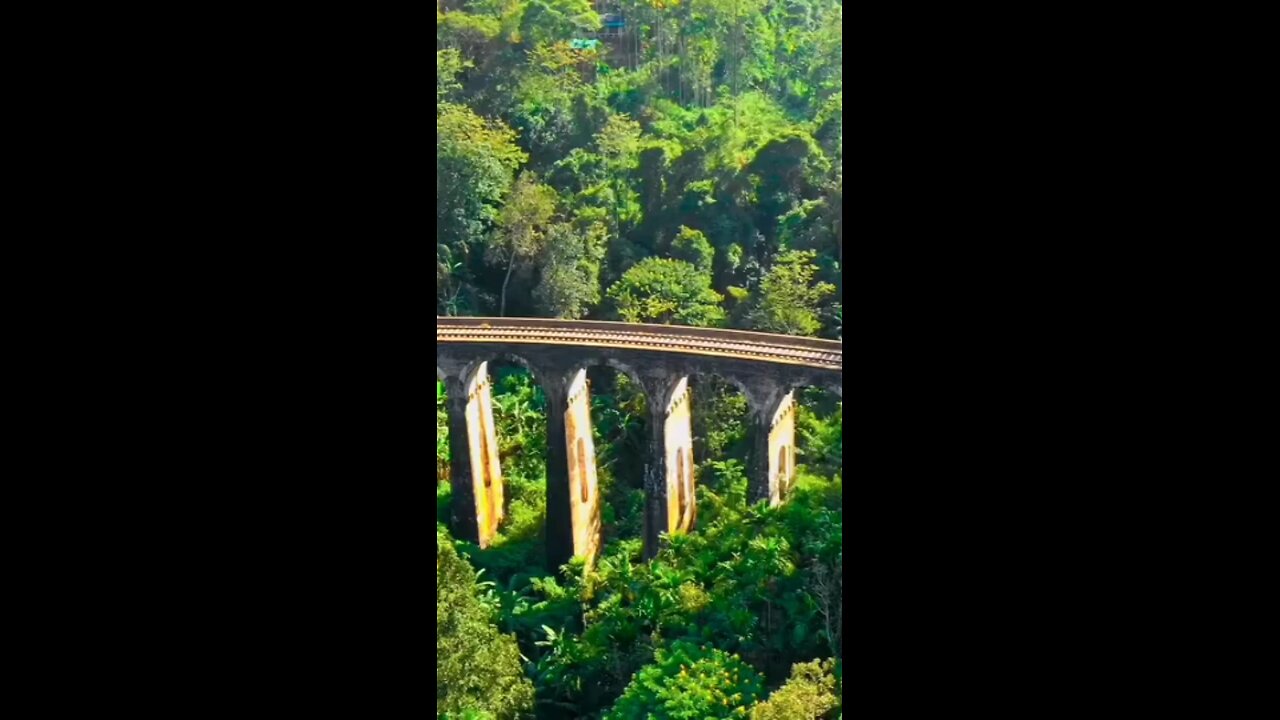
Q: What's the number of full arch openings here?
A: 3